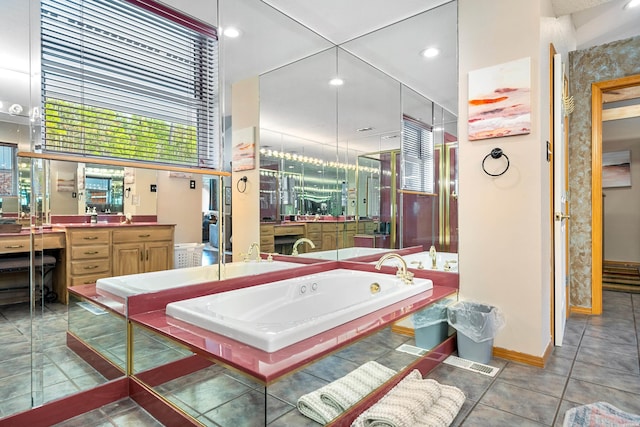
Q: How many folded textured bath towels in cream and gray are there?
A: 2